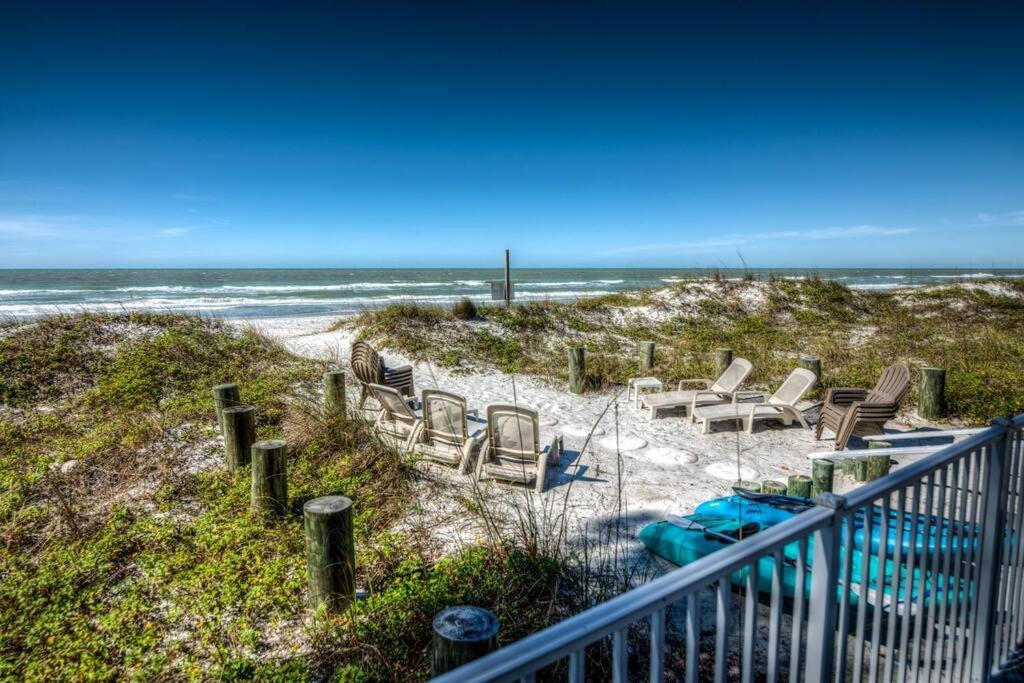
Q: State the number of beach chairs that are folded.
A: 0